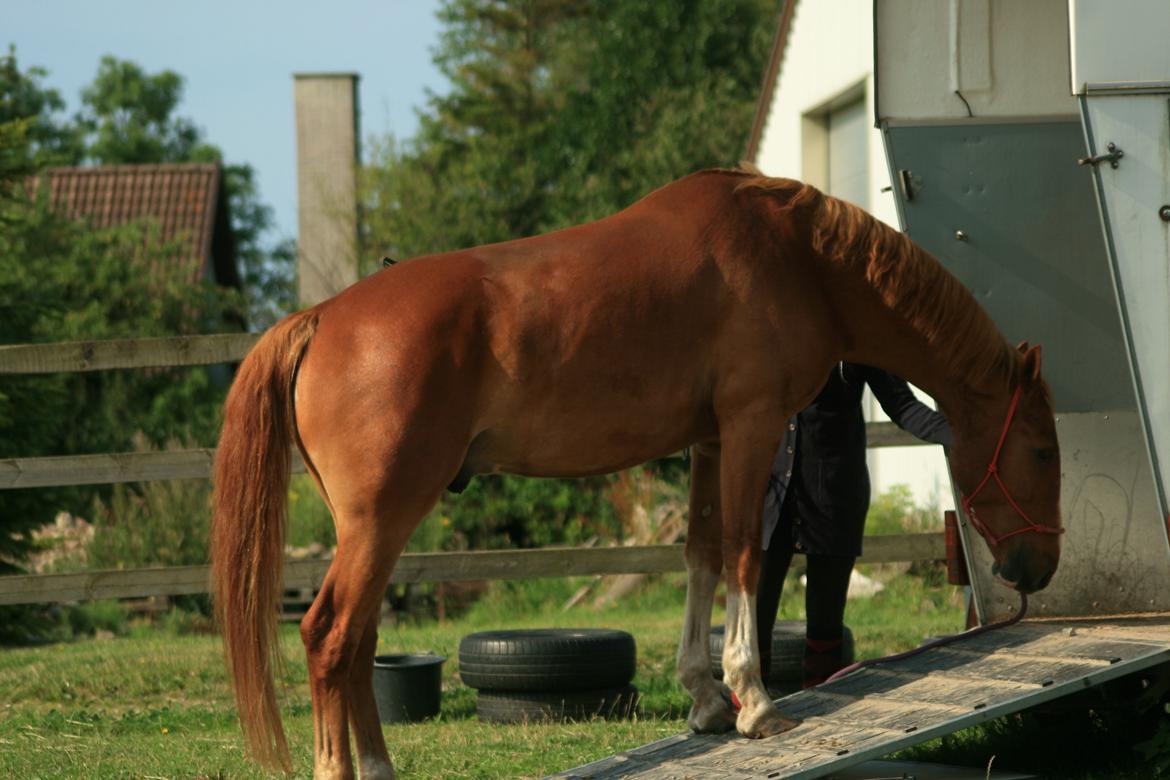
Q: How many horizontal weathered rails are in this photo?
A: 3